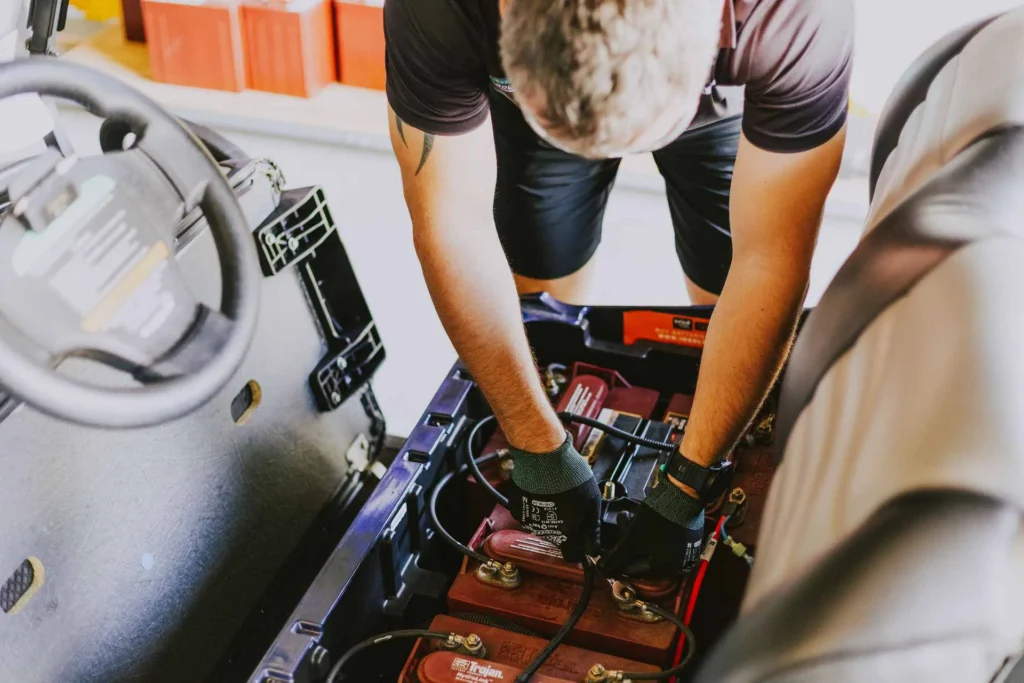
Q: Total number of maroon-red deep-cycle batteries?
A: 4